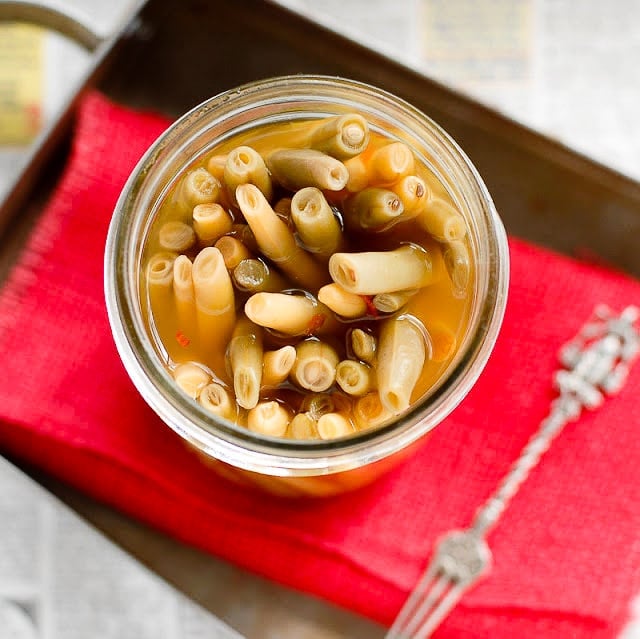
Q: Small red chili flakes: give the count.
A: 3